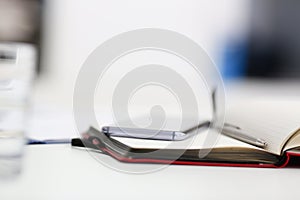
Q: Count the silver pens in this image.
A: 2